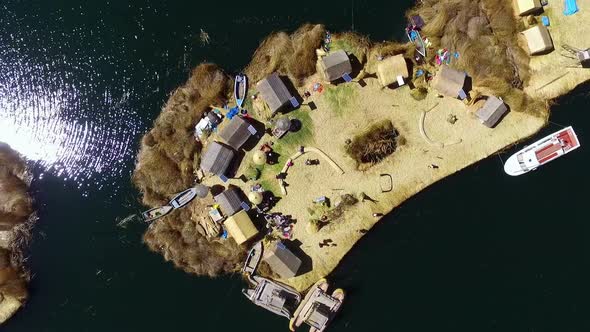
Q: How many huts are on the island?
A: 12